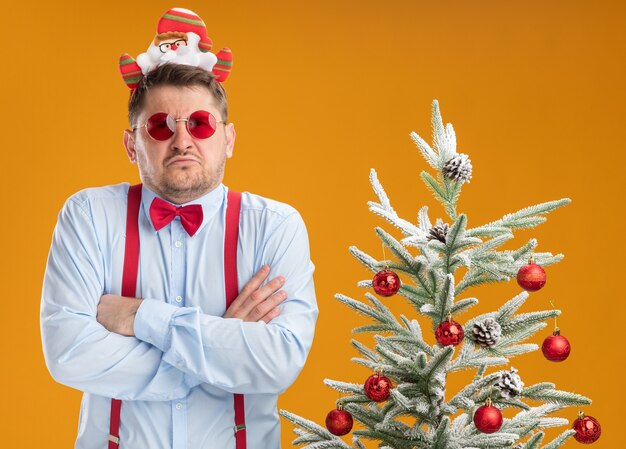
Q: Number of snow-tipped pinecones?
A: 4